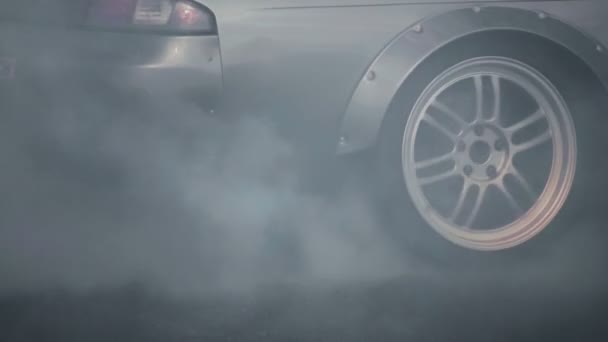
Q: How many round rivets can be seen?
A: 6